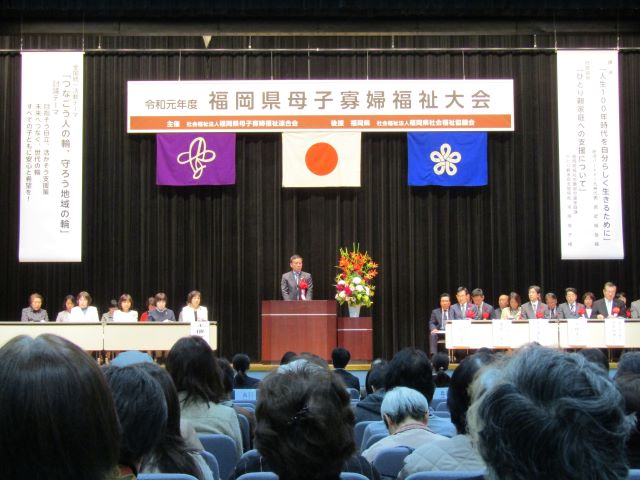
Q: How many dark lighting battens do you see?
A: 1